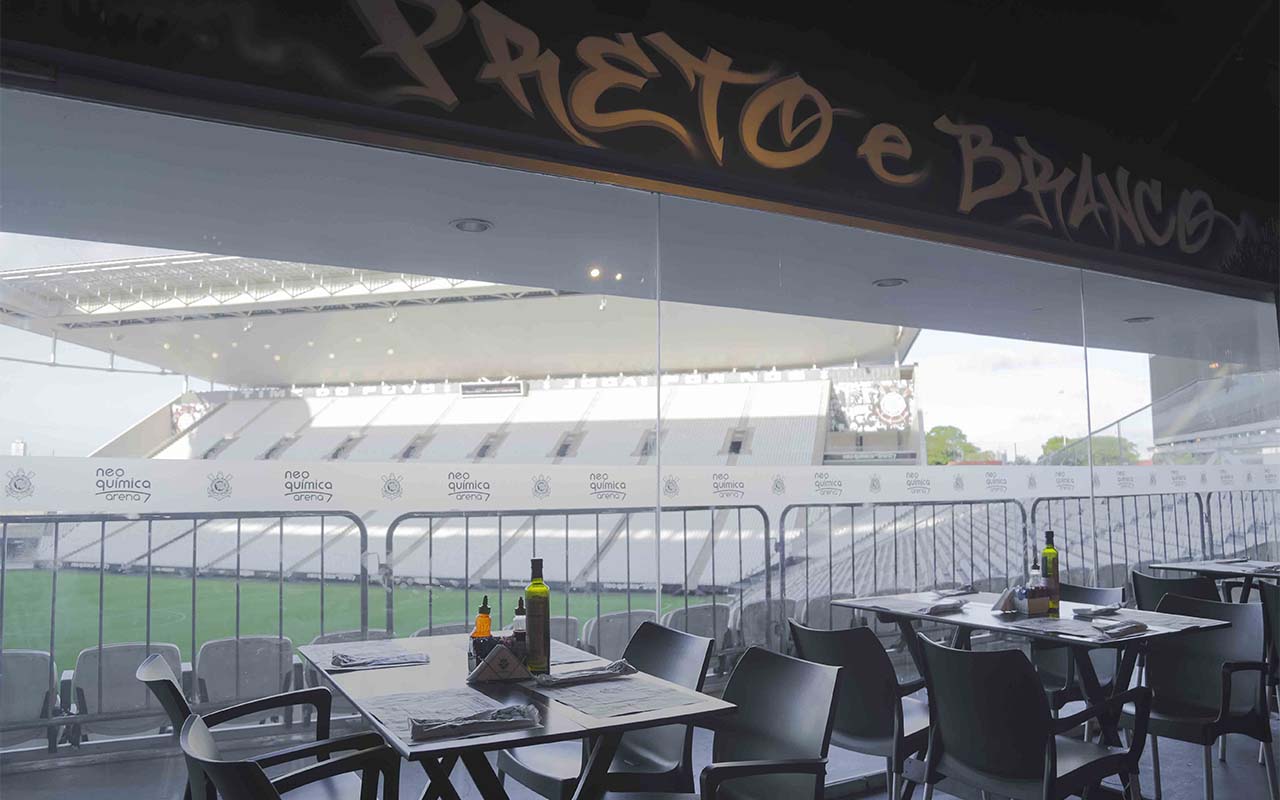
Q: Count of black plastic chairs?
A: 10